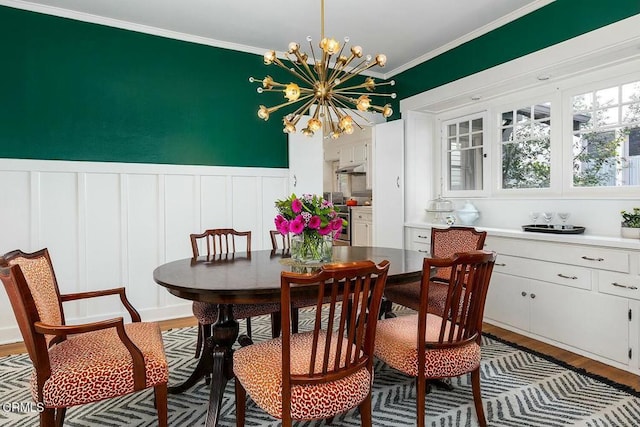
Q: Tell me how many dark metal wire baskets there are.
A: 0